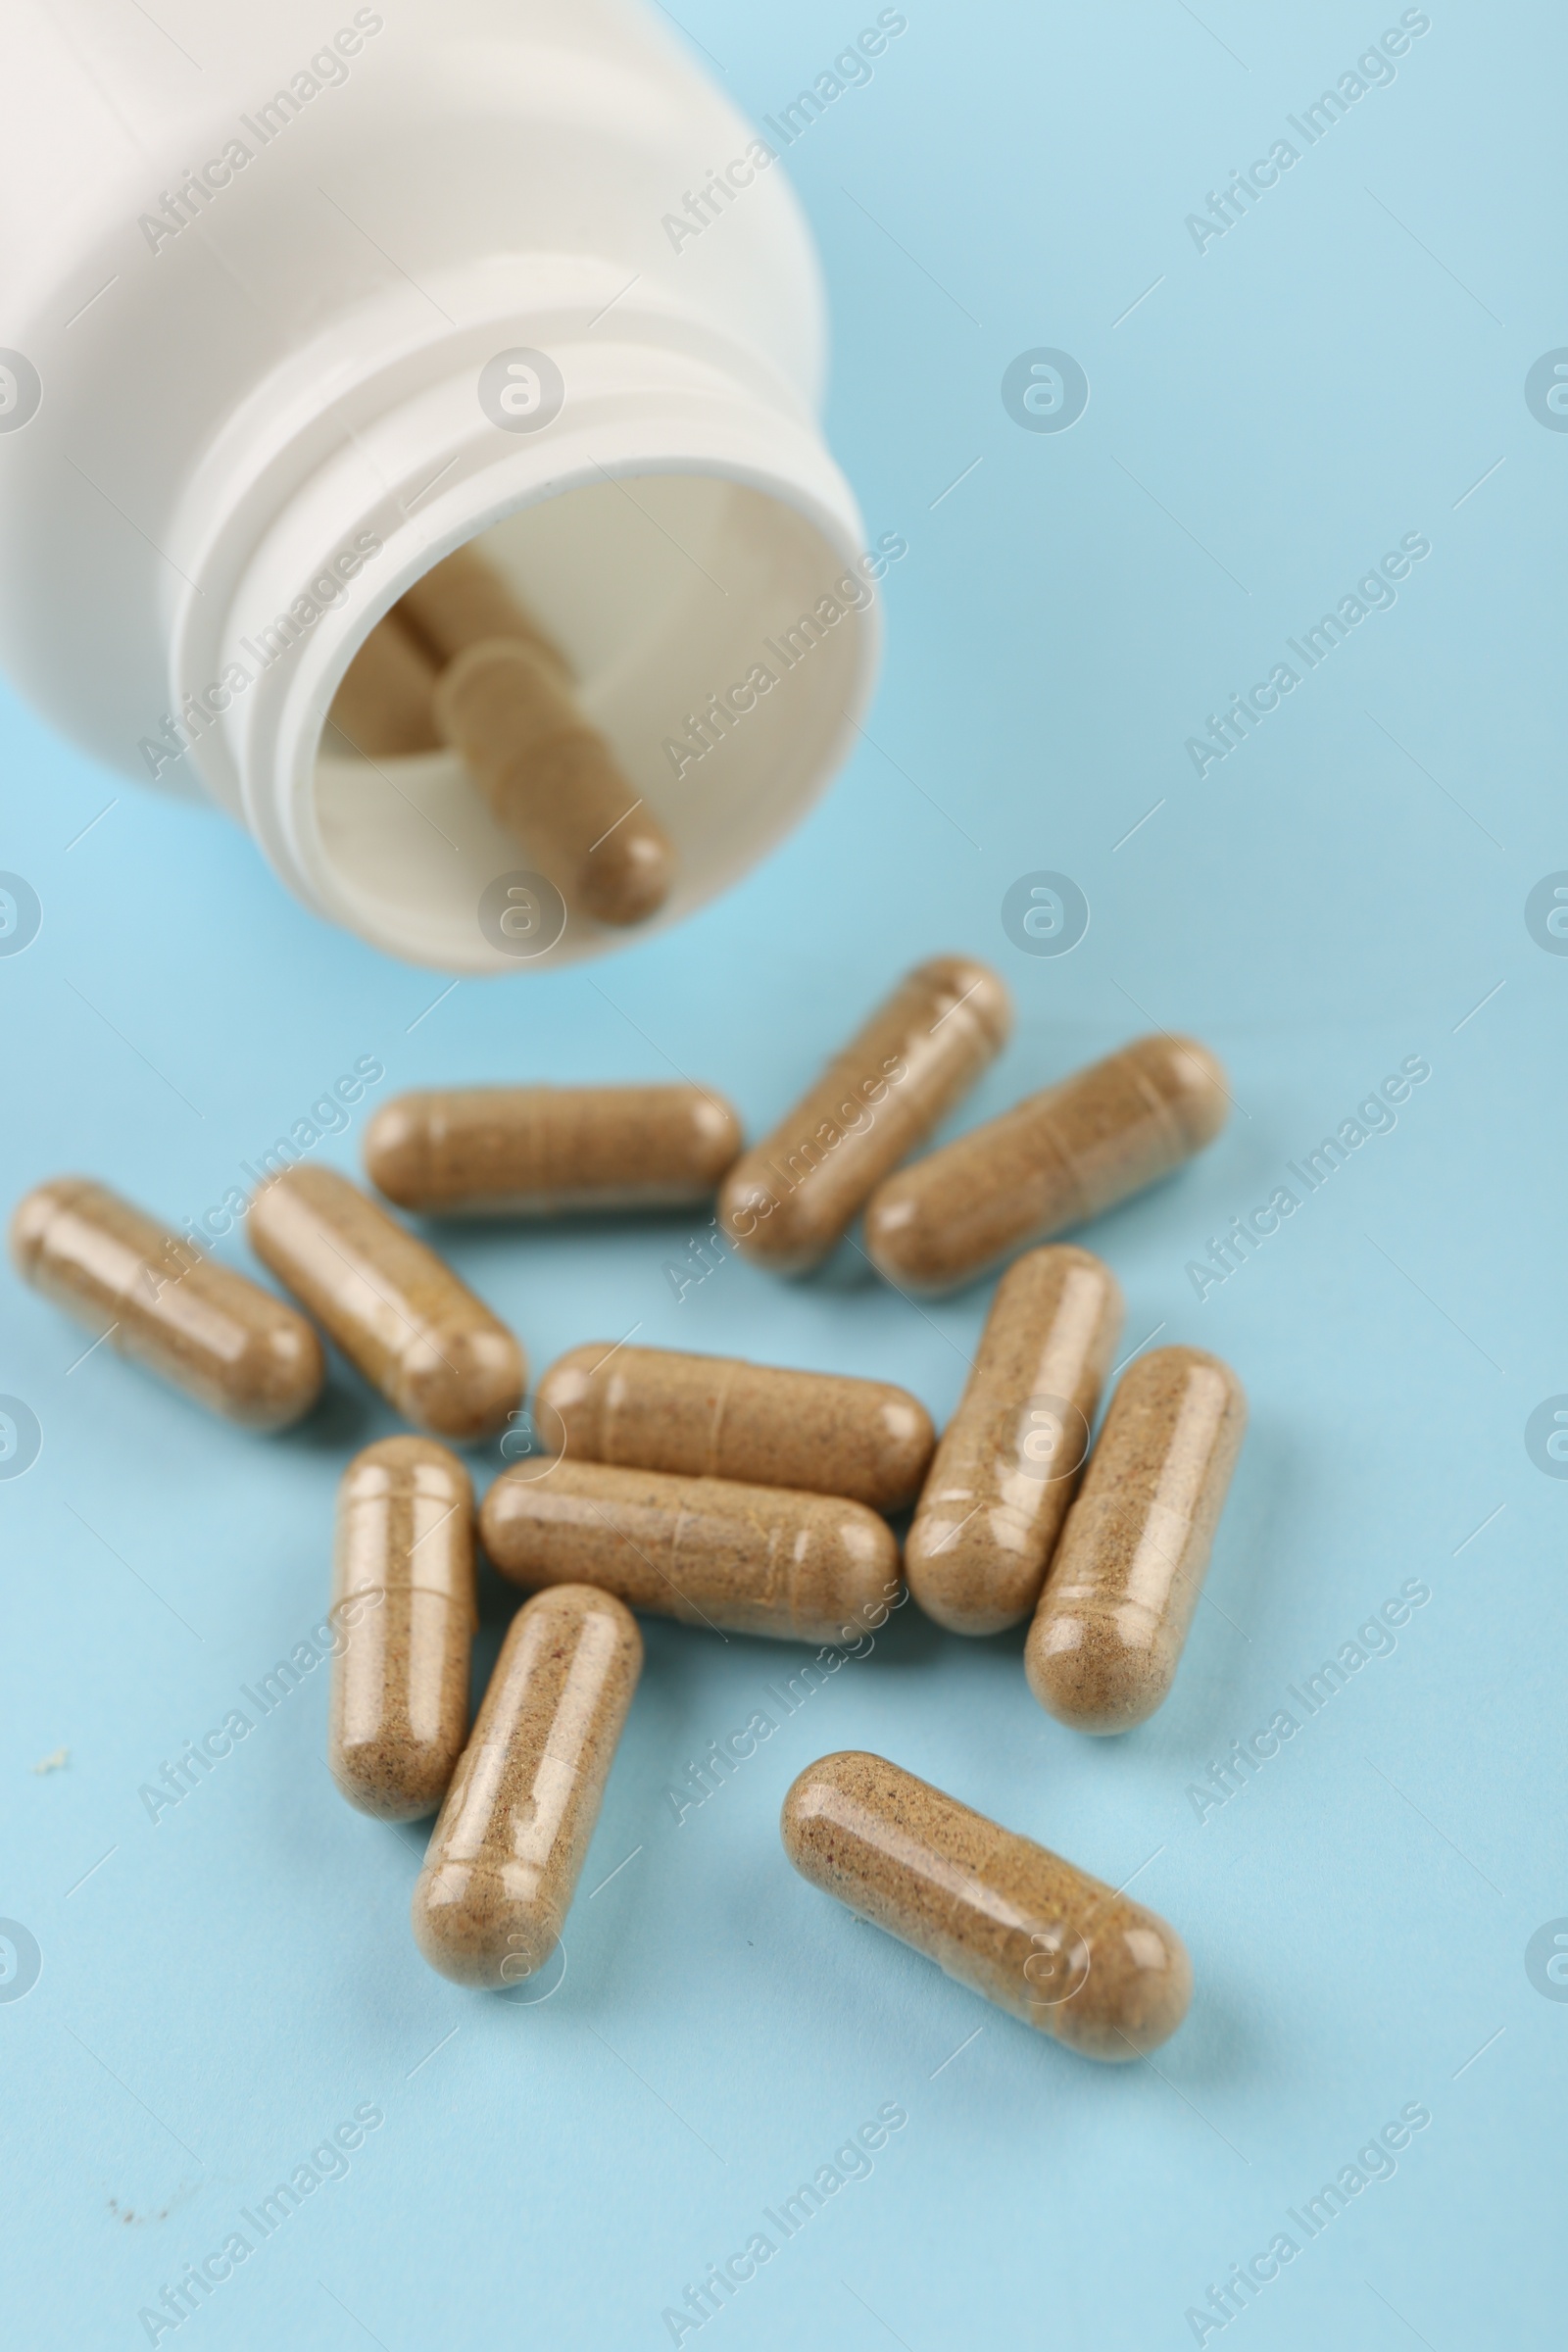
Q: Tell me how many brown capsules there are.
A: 15